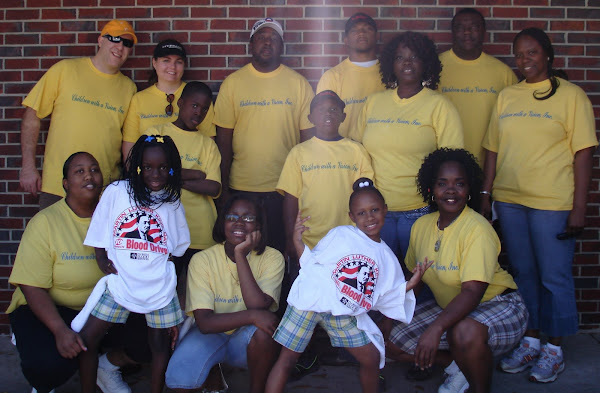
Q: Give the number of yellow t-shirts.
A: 12